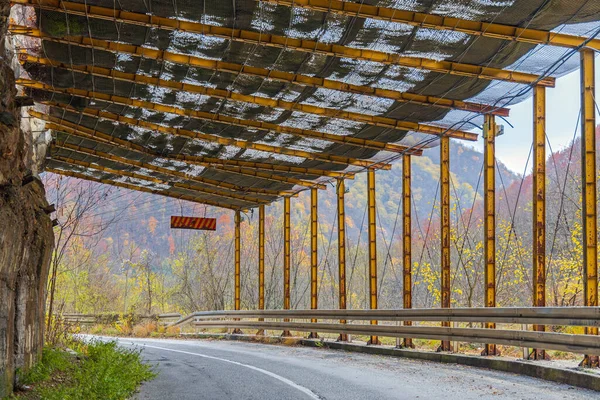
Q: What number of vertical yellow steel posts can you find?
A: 11